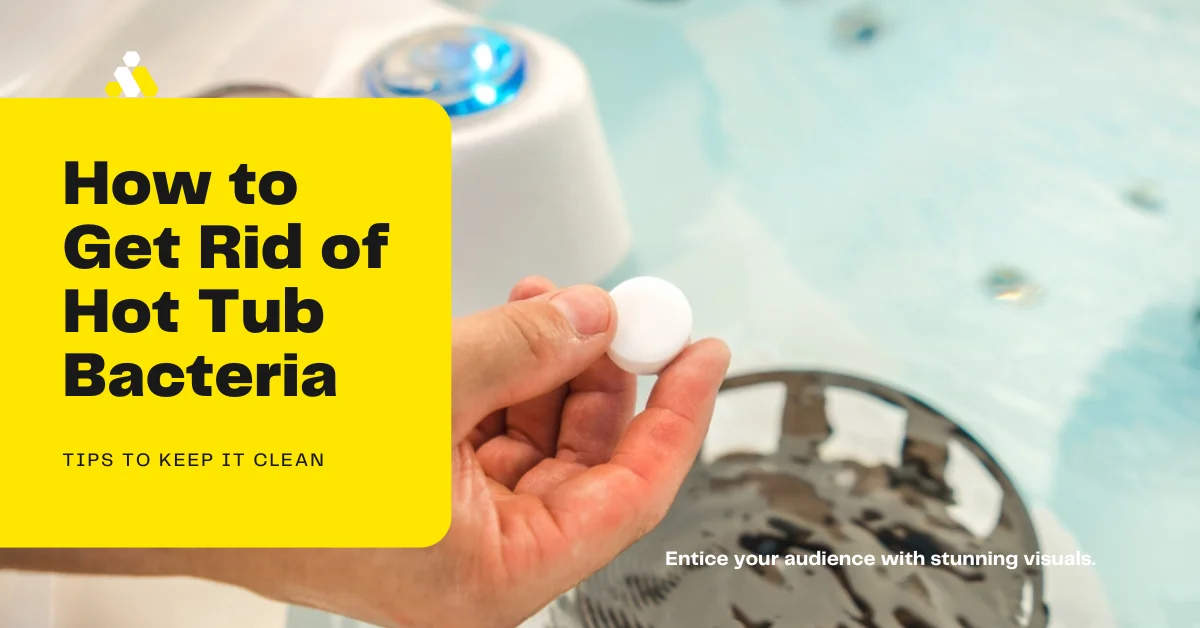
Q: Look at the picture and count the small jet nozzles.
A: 3